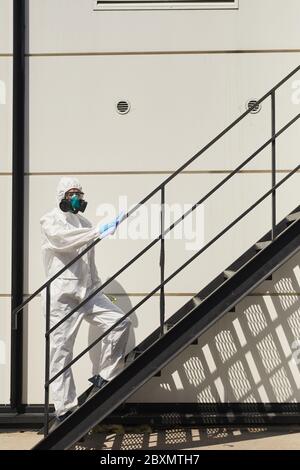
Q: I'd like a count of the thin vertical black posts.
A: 3